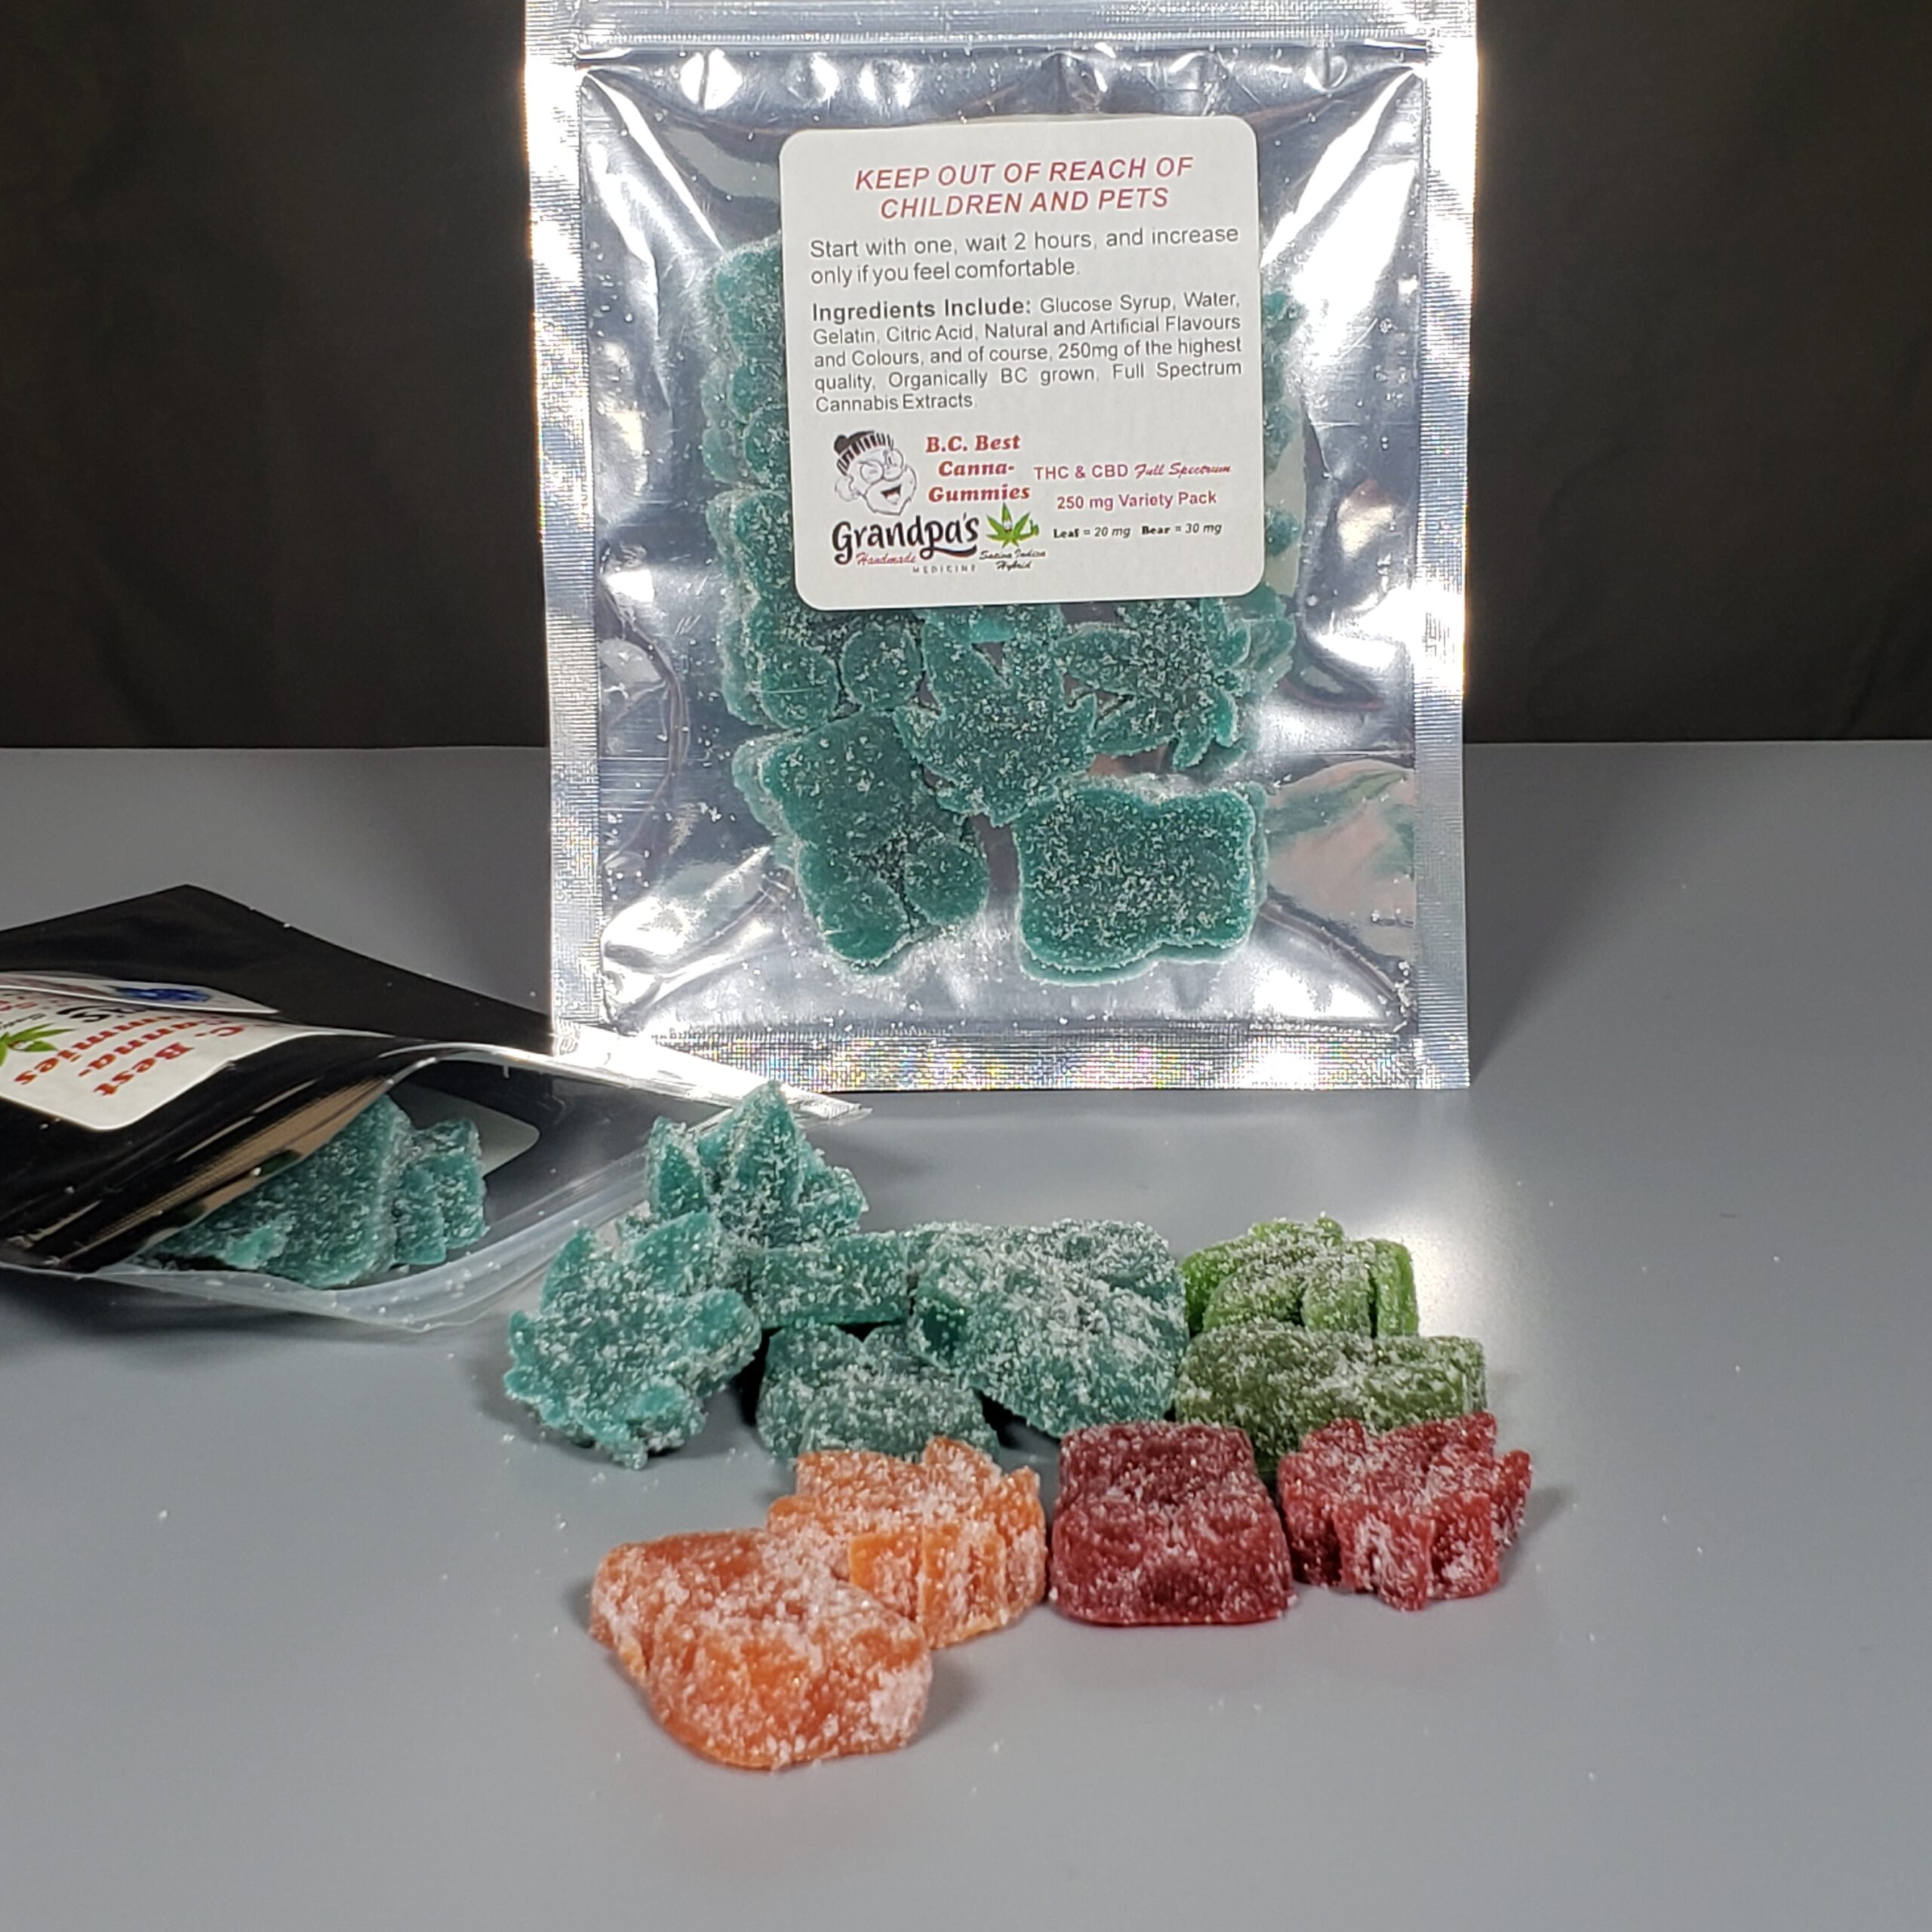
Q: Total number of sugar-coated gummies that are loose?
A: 11